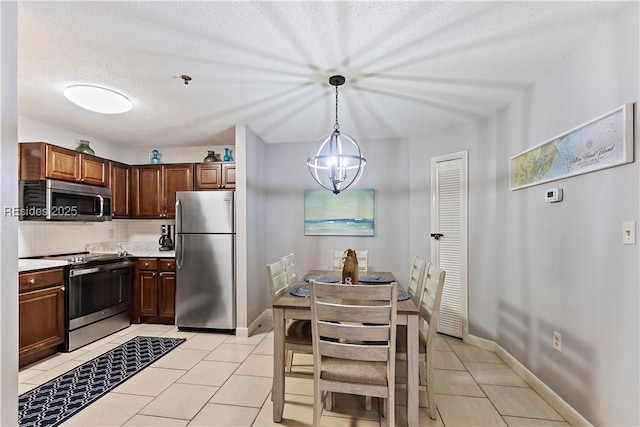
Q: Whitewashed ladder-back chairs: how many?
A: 6